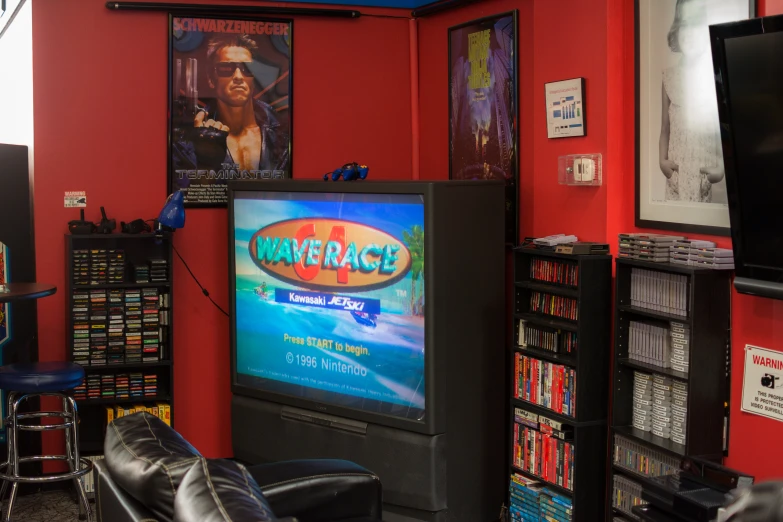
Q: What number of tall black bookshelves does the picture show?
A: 3